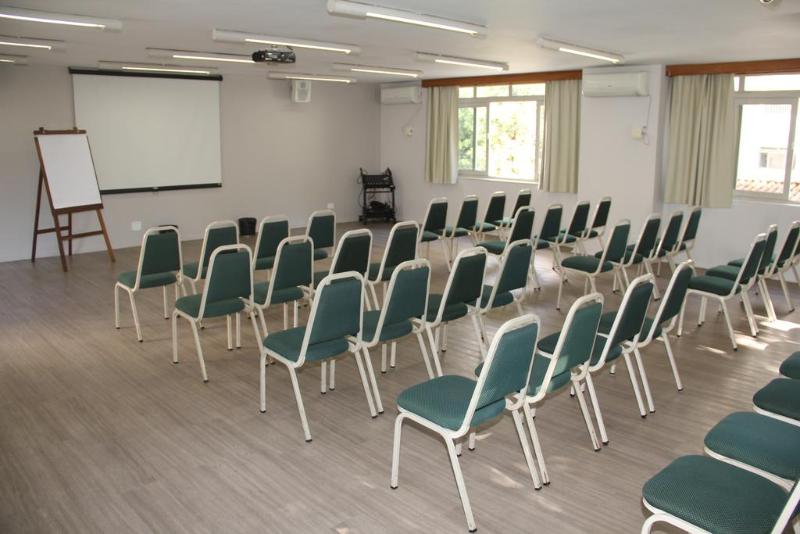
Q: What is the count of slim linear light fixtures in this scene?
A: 11